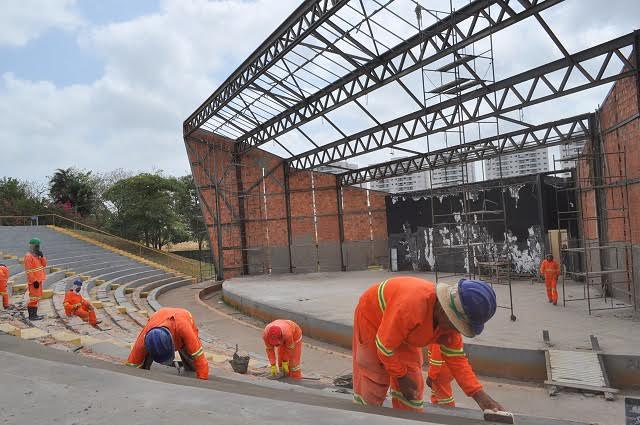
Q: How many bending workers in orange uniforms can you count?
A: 3